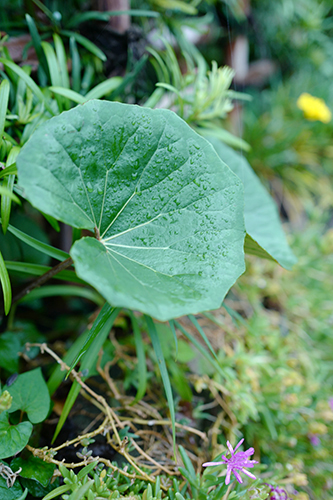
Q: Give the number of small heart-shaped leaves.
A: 2